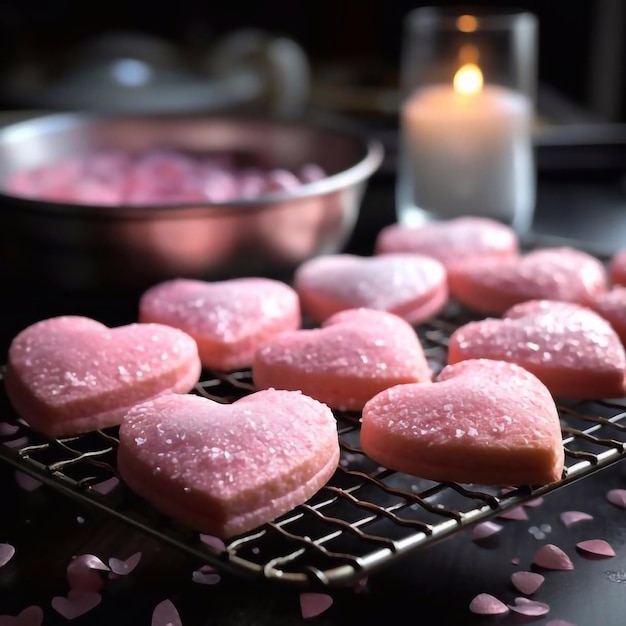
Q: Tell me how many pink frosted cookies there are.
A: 11